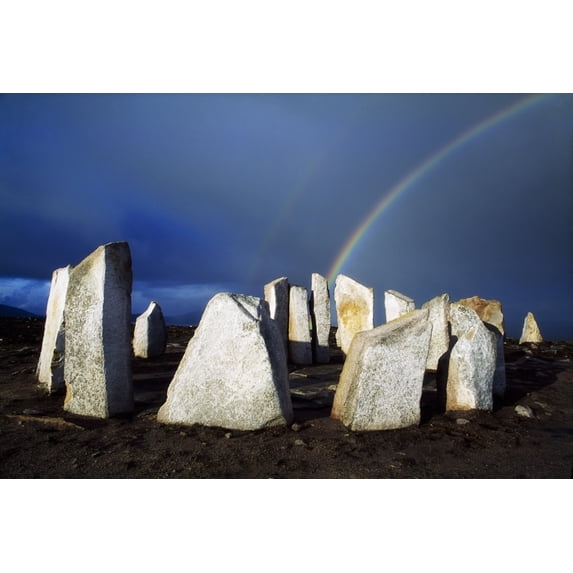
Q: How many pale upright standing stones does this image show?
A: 14